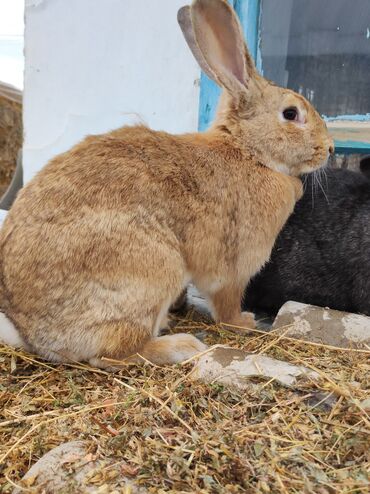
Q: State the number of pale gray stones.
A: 3